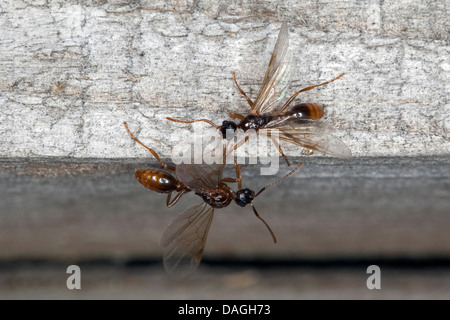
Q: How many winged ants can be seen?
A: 2